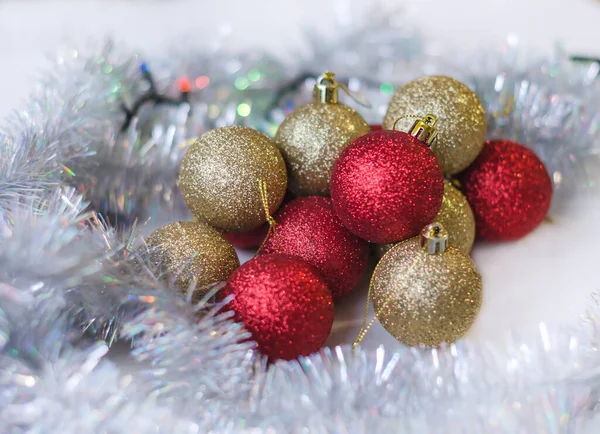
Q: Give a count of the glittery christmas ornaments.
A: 12